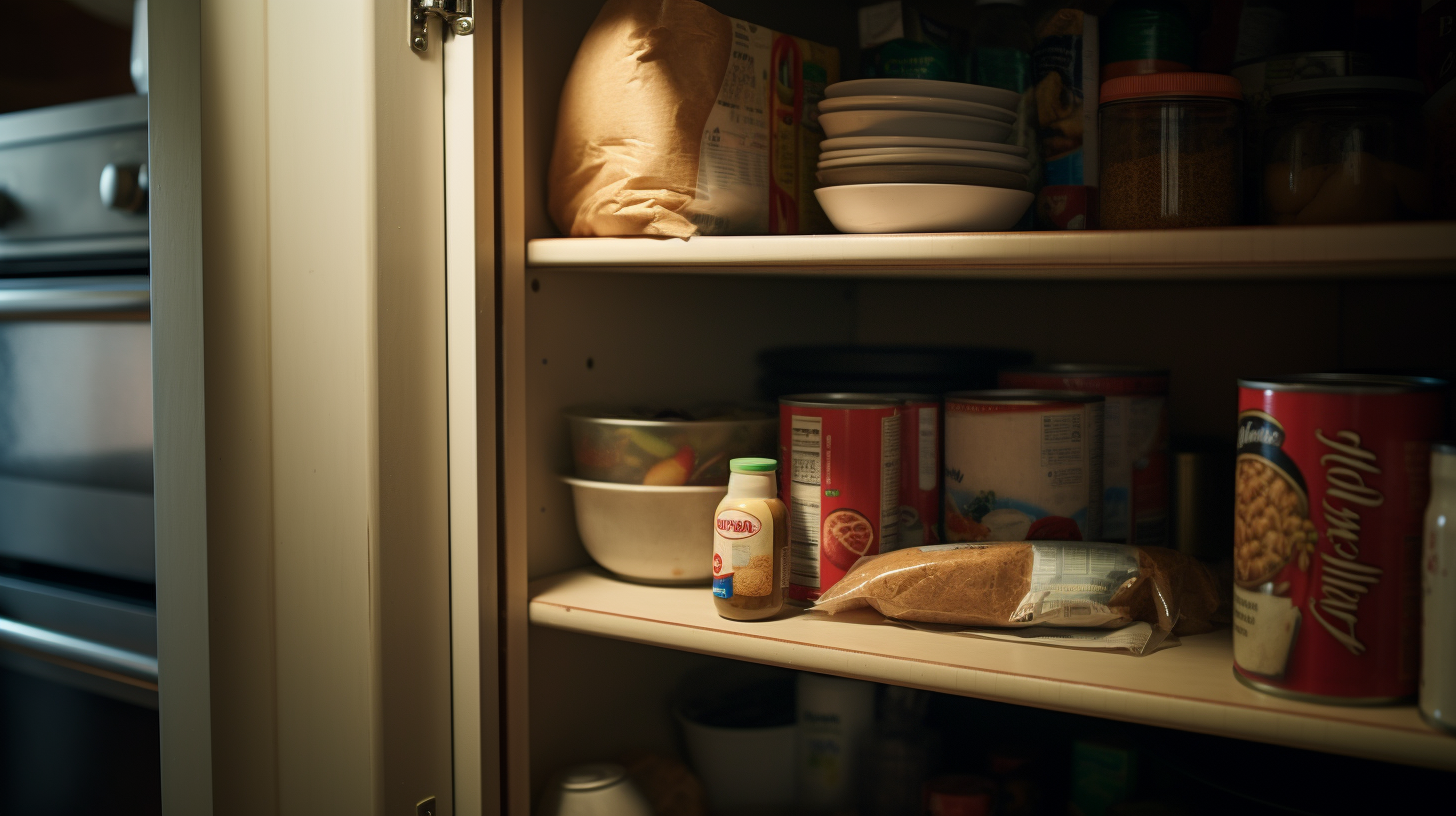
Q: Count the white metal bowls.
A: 1